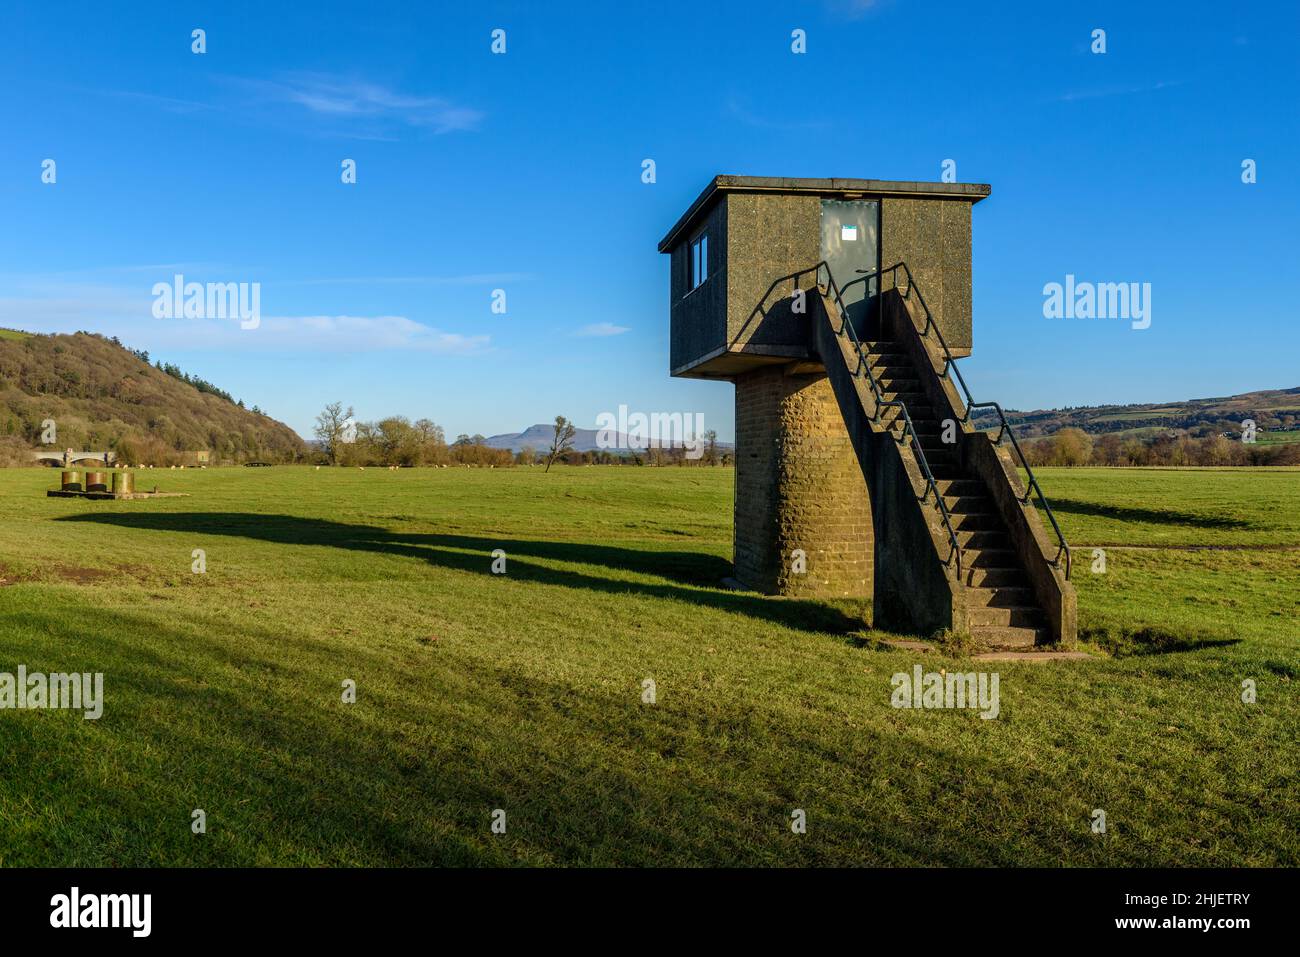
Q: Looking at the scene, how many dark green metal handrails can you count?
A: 2